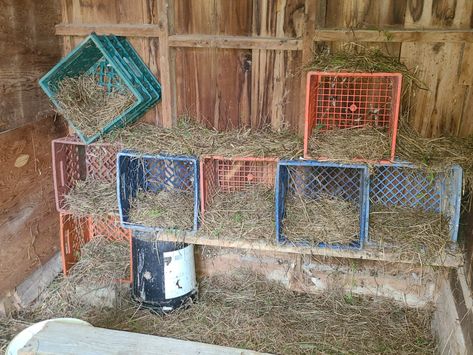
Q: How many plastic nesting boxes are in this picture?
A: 8